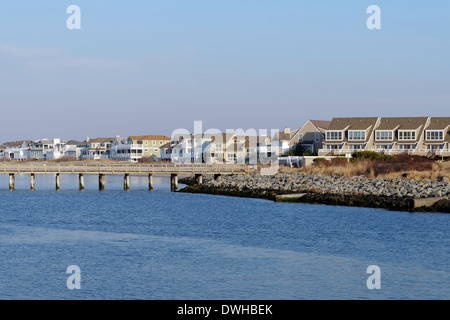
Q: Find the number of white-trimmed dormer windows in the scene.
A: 5